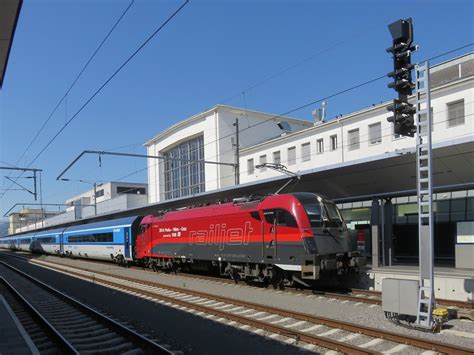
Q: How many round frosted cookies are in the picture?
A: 0